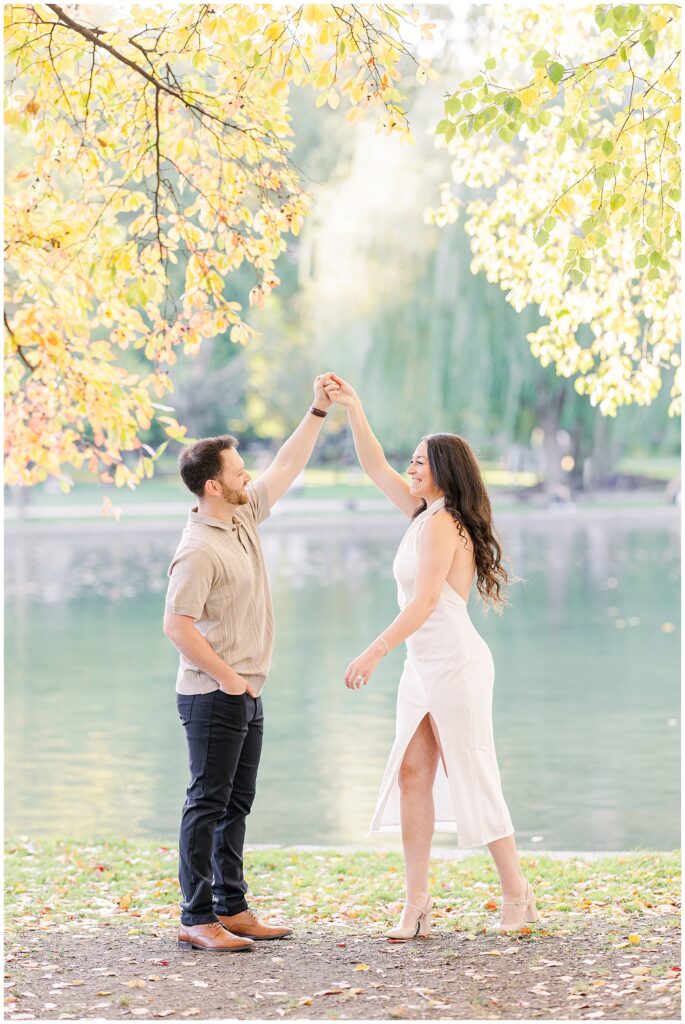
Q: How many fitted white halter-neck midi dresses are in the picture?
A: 1